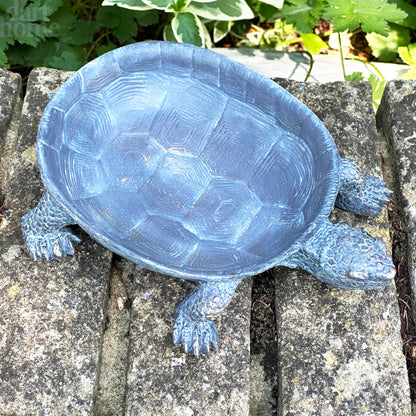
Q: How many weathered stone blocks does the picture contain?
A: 5